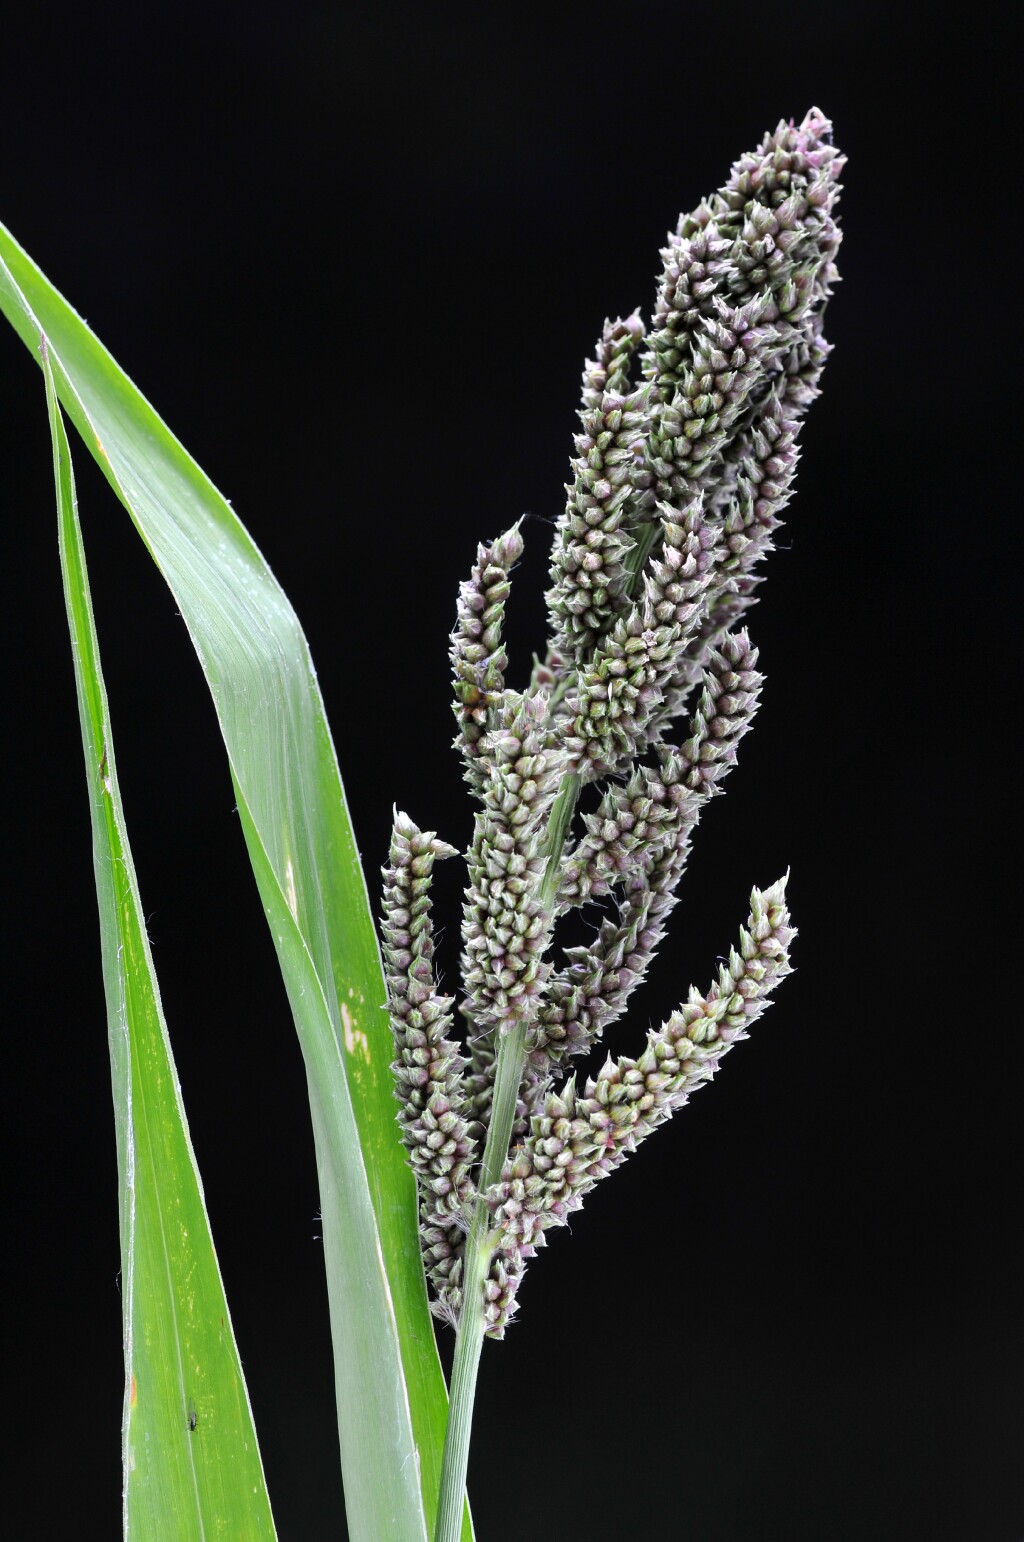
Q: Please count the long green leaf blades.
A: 2